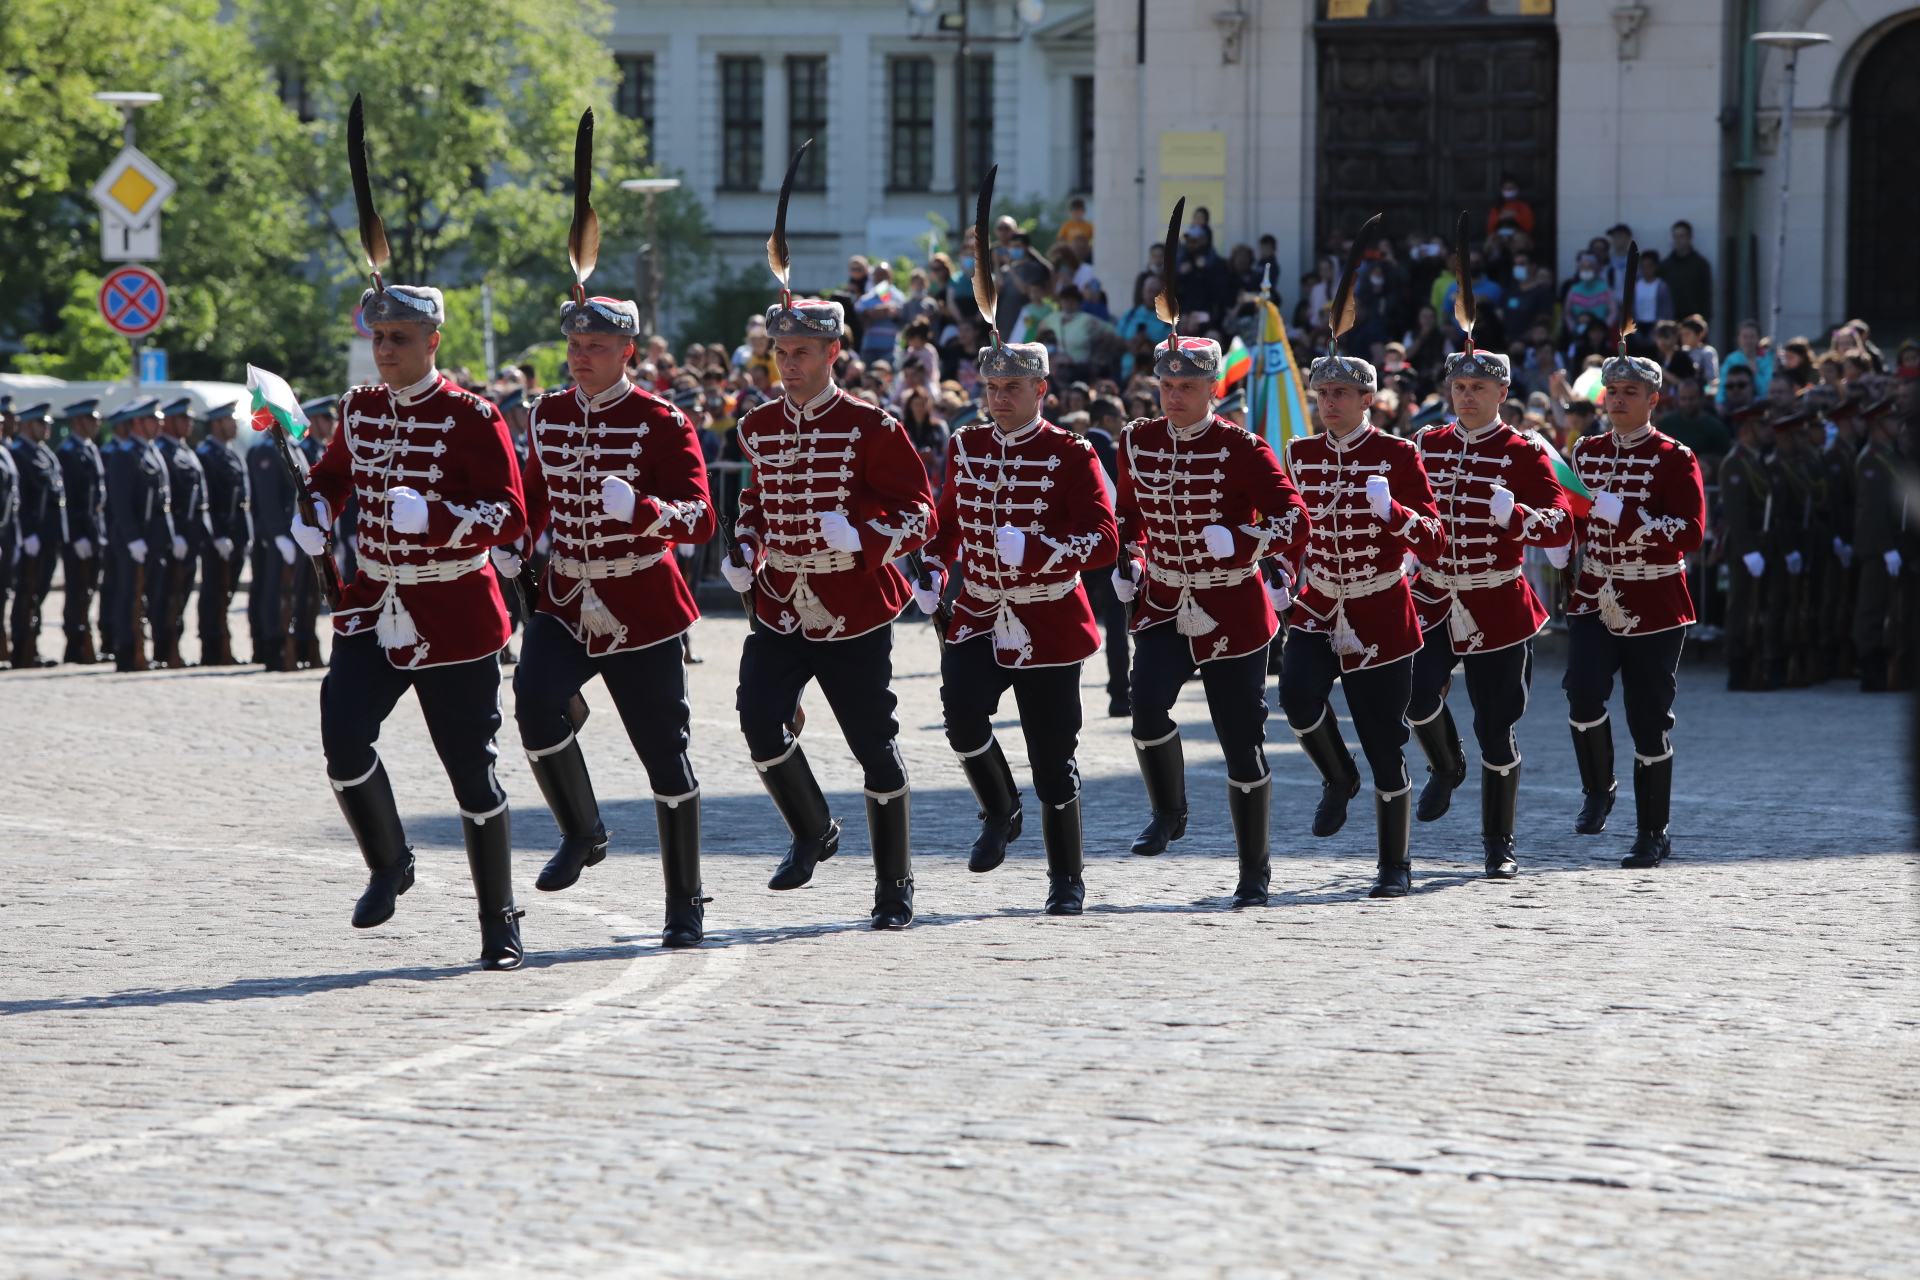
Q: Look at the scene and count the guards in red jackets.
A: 8